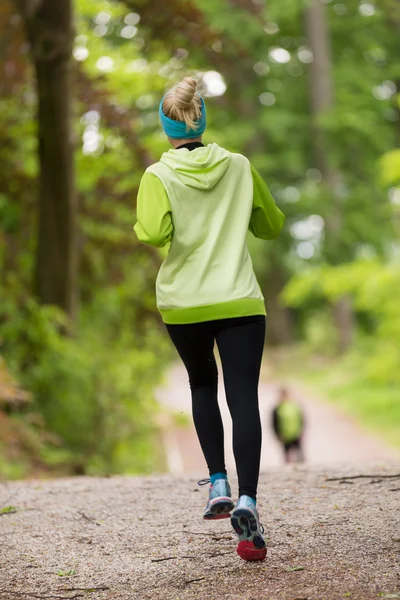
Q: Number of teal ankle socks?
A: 2